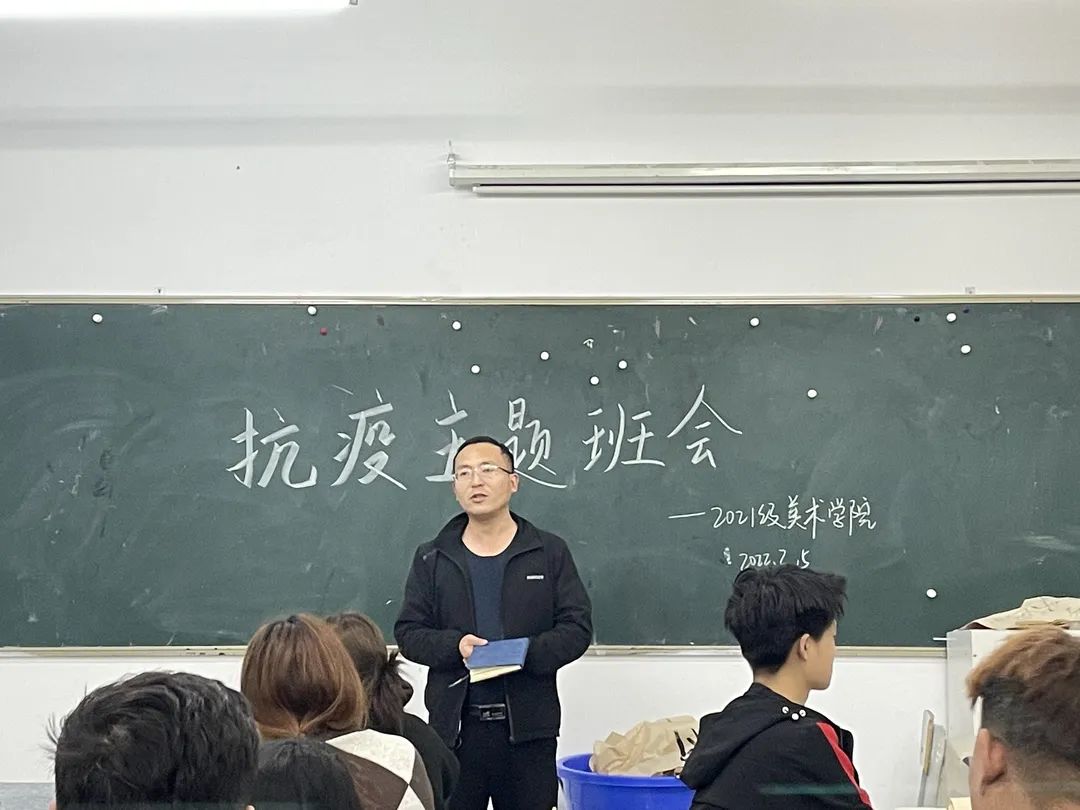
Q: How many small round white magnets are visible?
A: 12